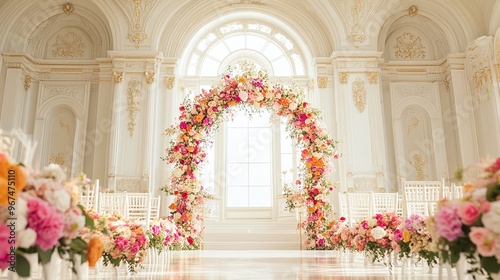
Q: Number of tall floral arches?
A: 1